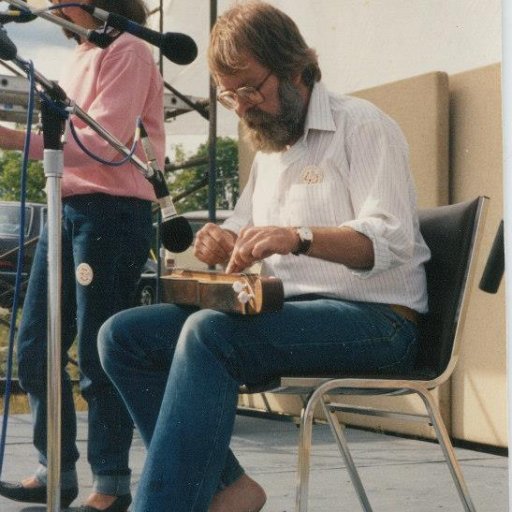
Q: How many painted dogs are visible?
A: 0